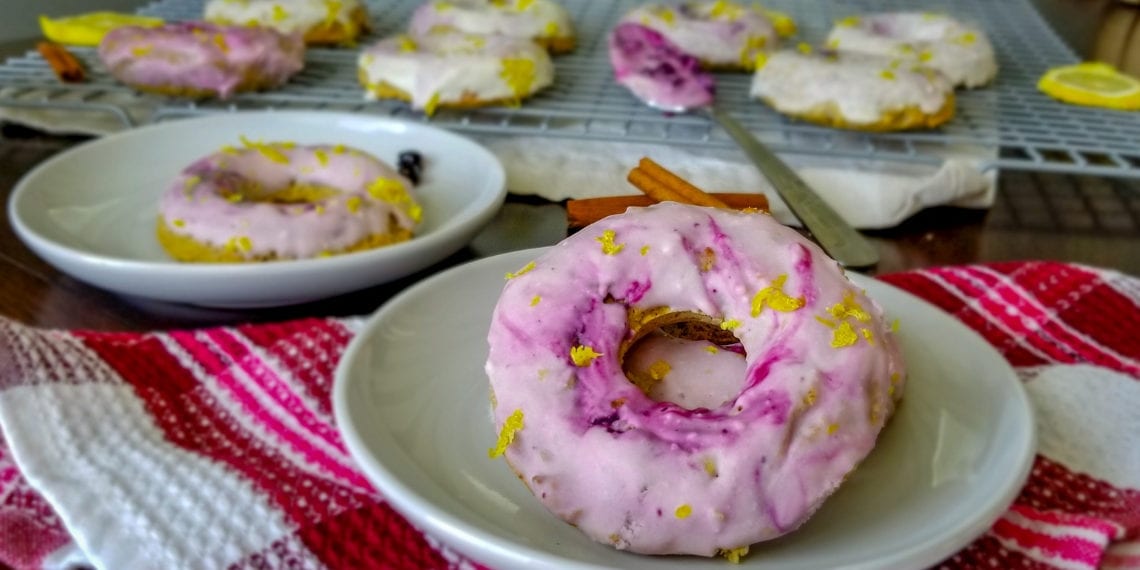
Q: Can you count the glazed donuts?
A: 9